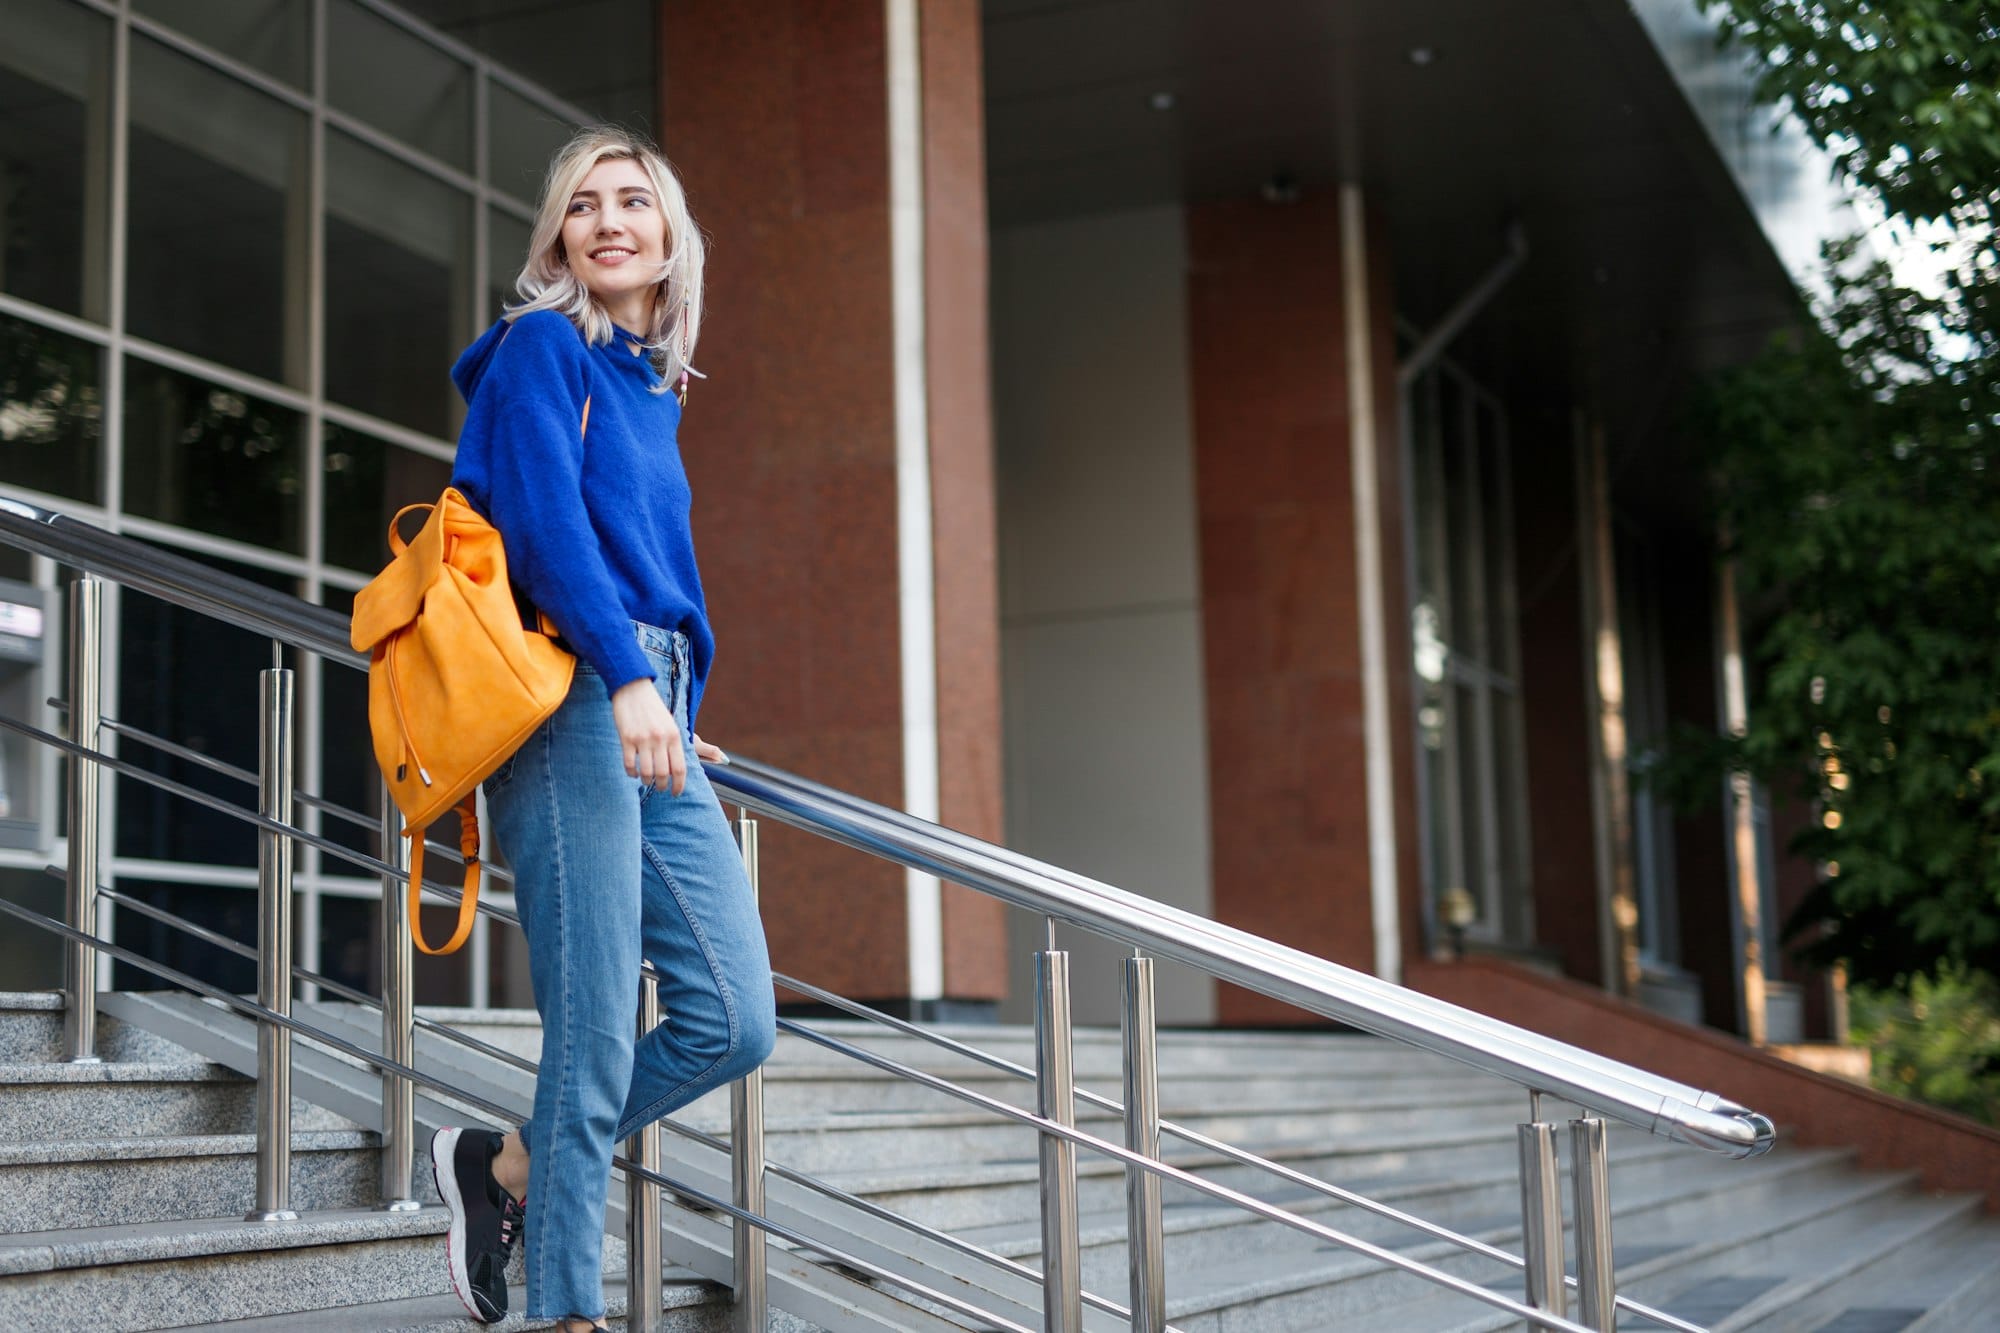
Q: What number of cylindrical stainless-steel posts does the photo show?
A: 9